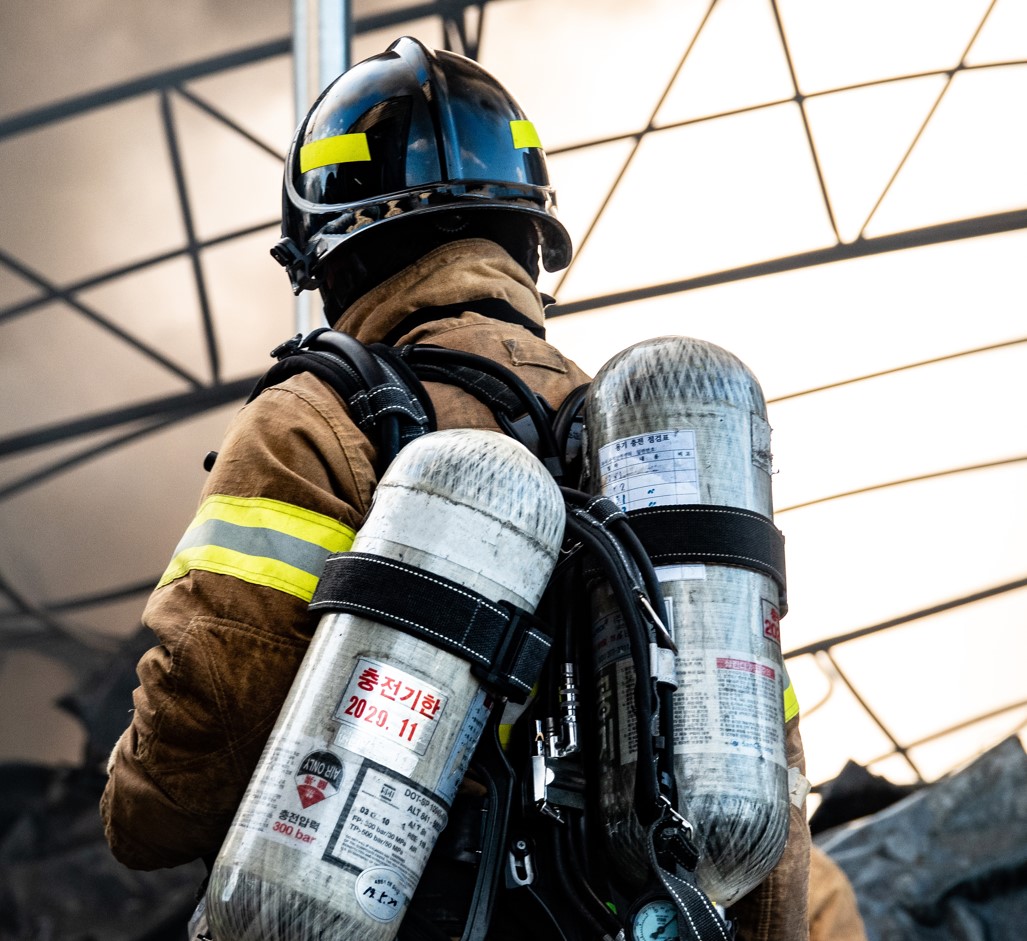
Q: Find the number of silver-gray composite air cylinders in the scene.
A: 2